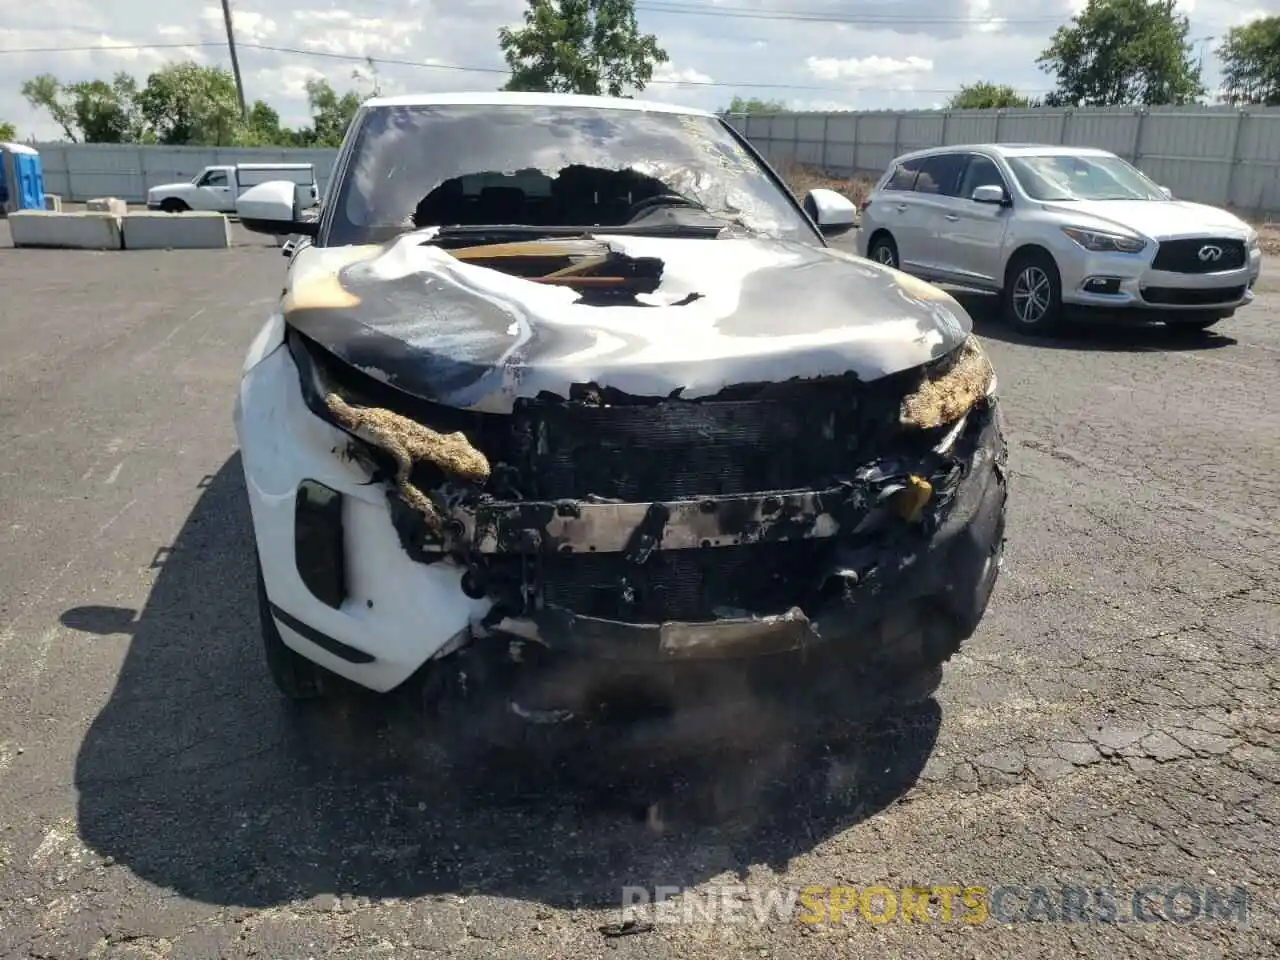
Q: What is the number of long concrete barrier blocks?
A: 2